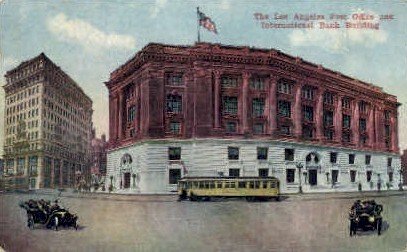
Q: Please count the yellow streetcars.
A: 1